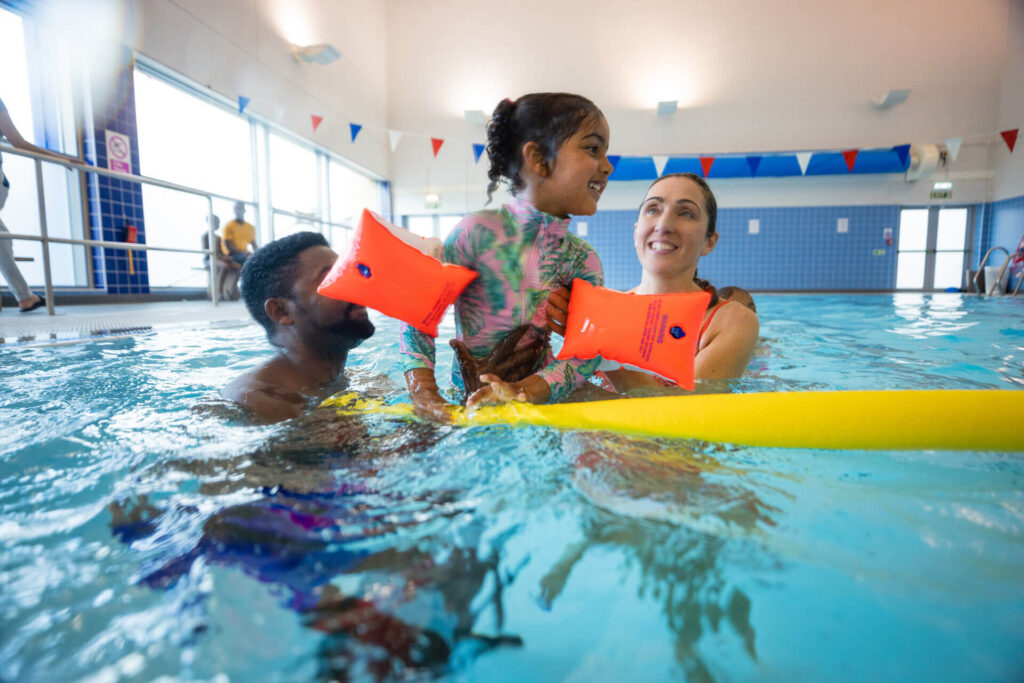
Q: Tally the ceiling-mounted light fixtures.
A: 4